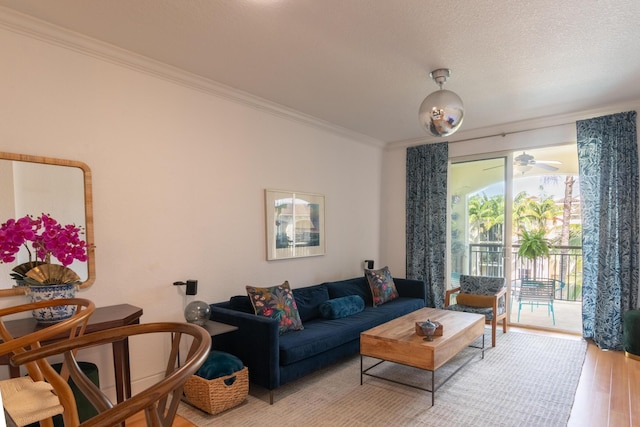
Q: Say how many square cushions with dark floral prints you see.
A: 2